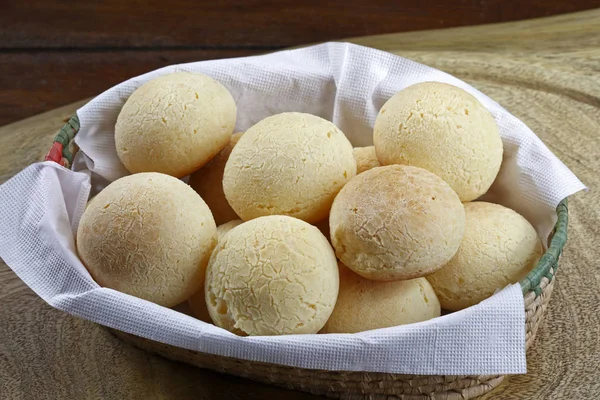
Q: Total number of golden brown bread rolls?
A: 11